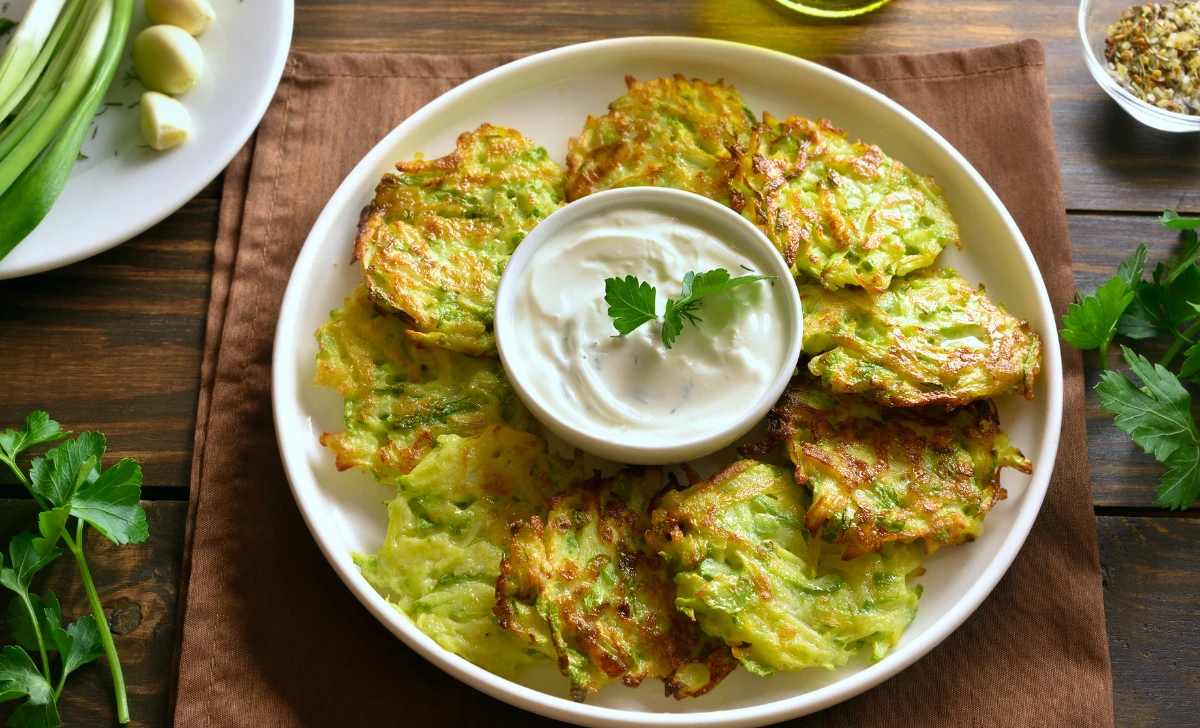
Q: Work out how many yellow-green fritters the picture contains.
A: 9